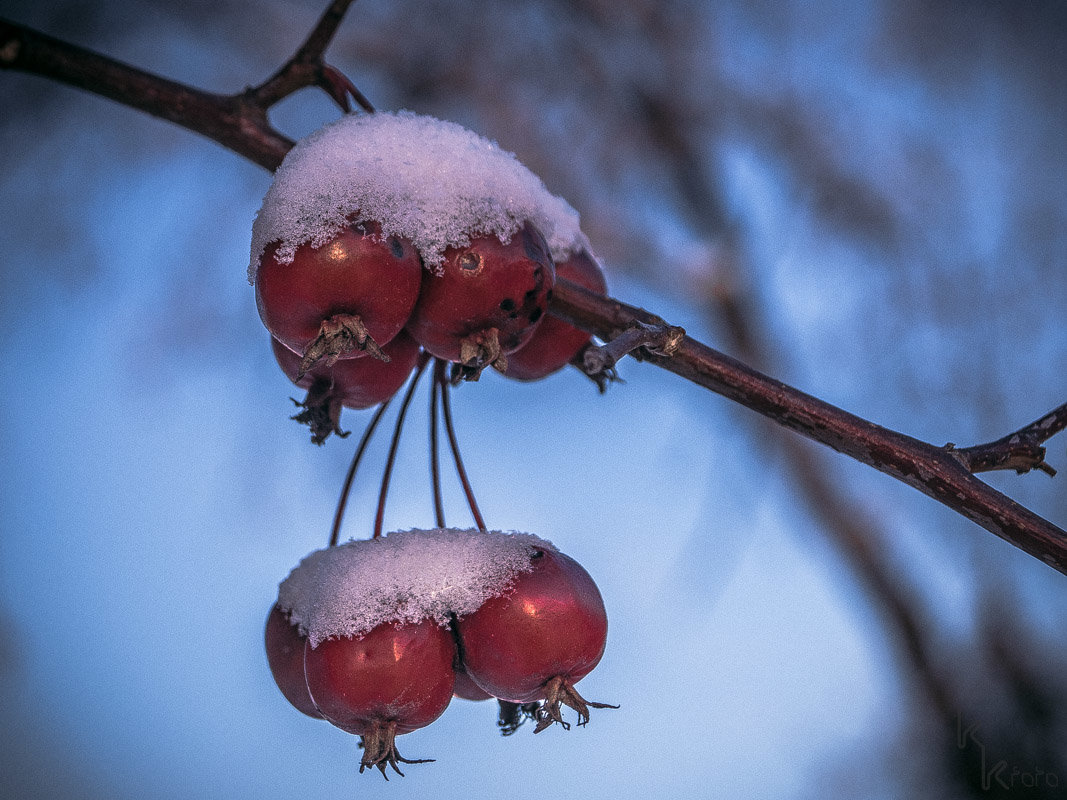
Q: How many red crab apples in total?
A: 8